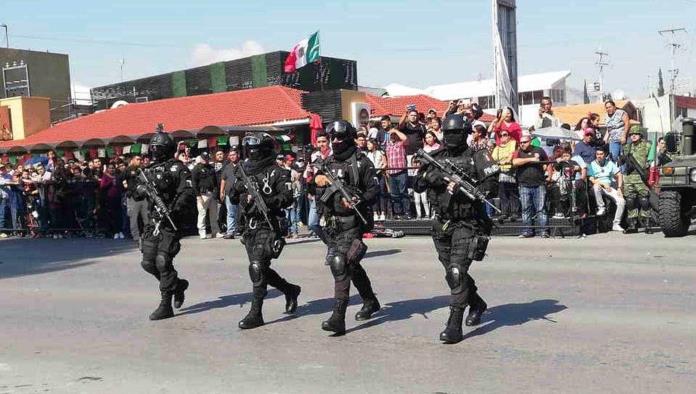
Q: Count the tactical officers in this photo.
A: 4